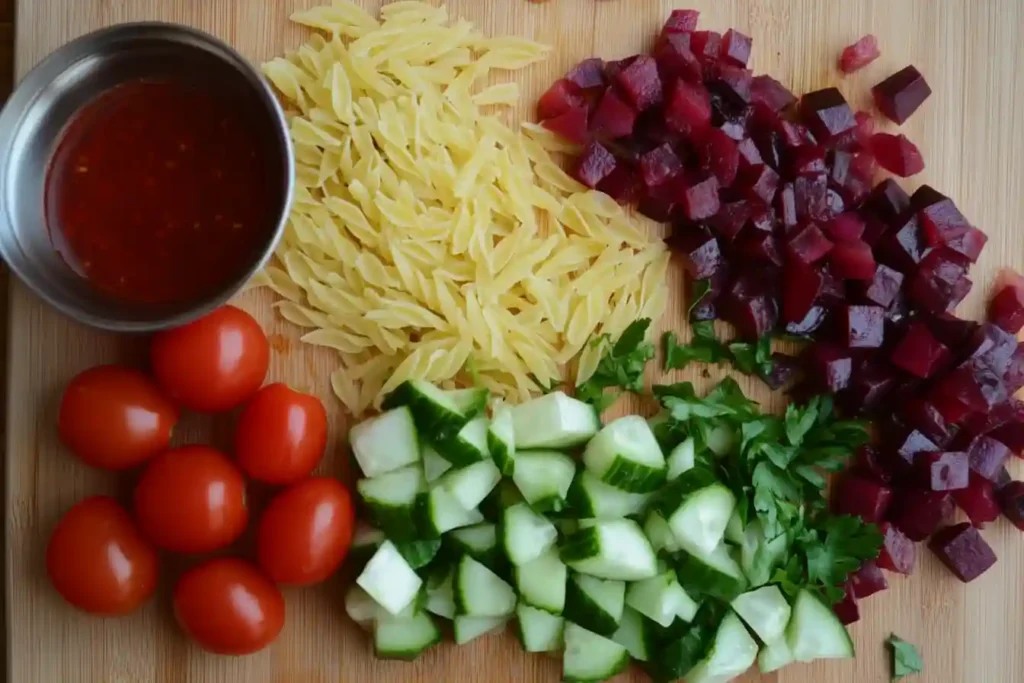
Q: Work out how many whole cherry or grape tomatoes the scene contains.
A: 7